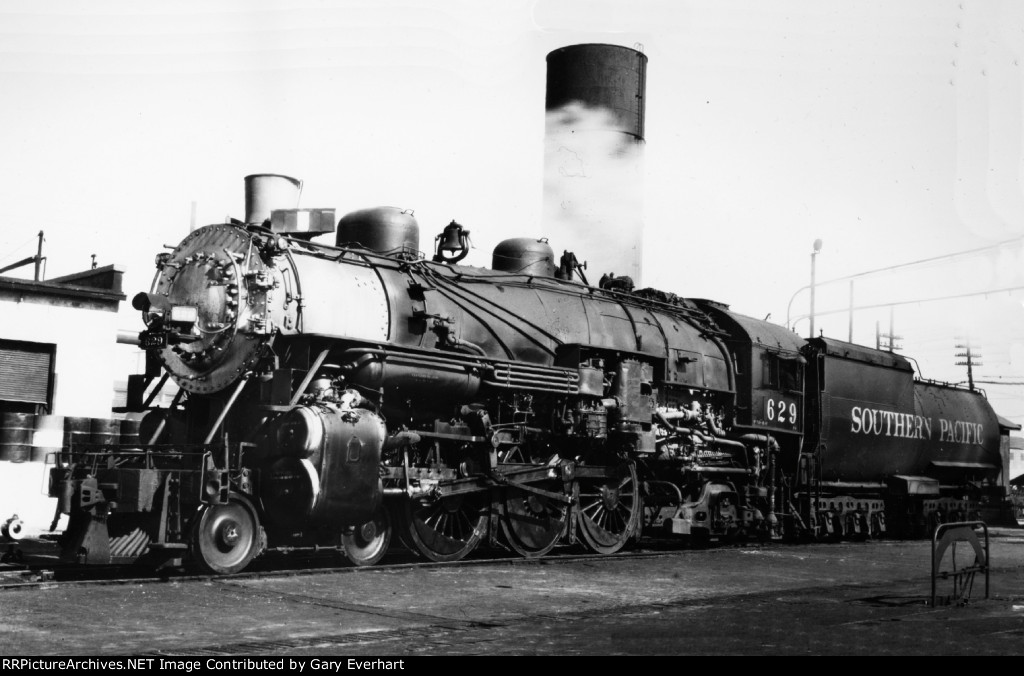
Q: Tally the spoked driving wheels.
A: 3